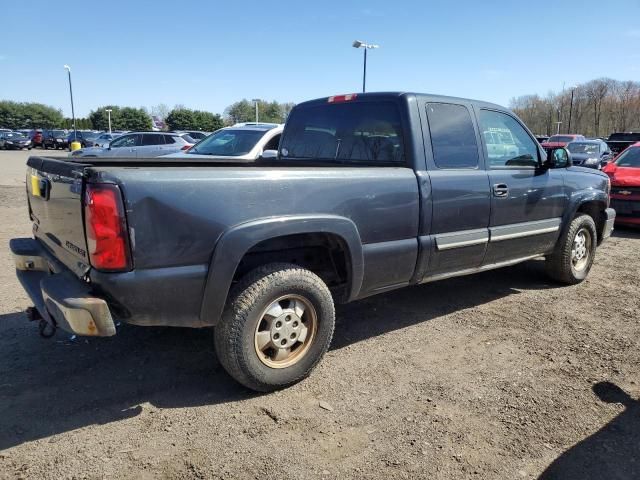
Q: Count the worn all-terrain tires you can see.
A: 2